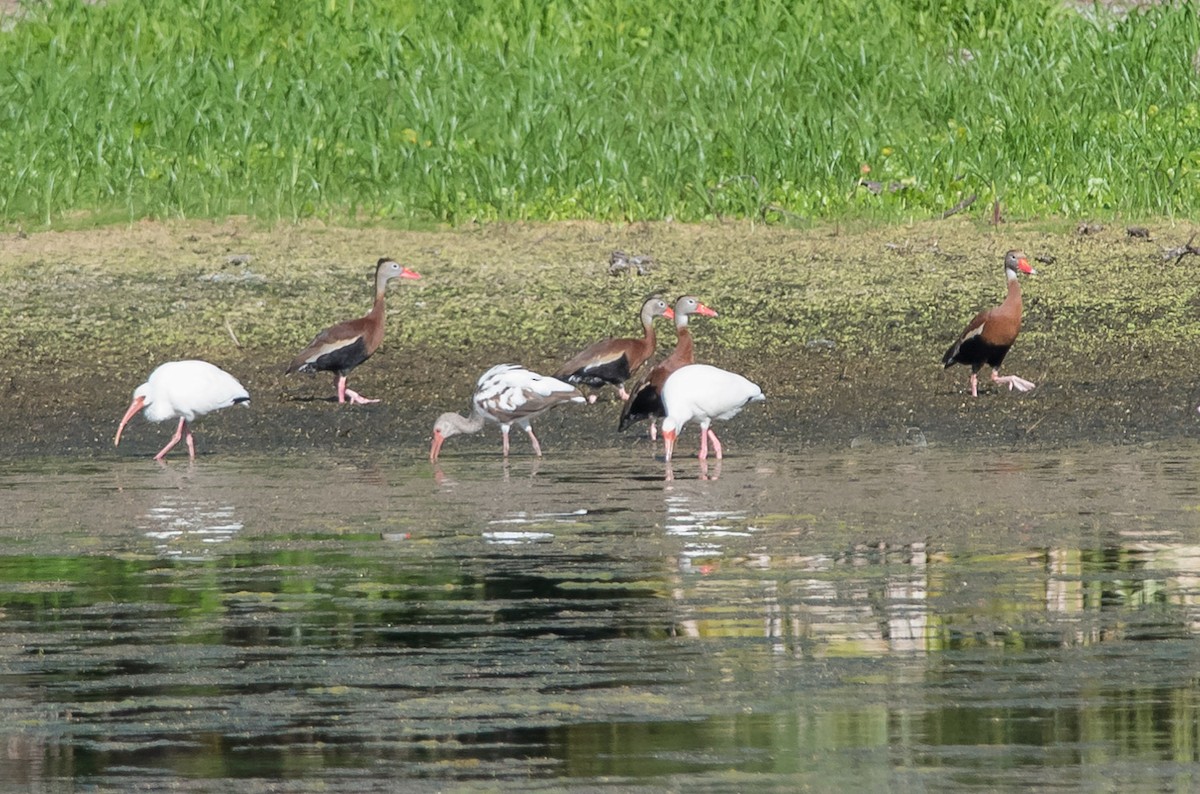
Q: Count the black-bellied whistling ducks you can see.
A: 4